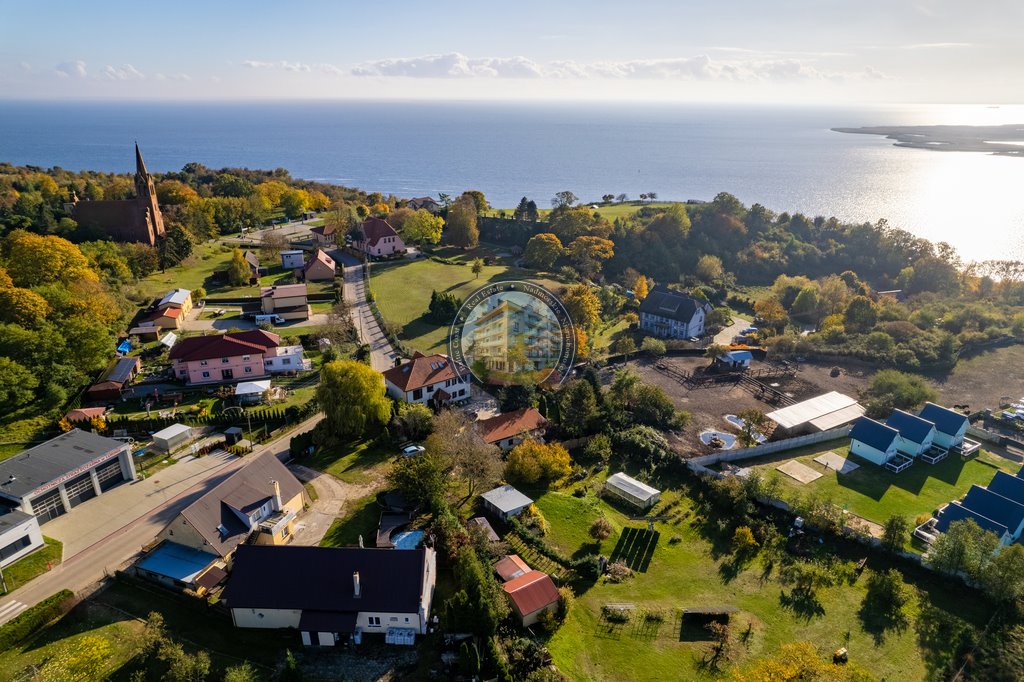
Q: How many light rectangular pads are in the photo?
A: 2